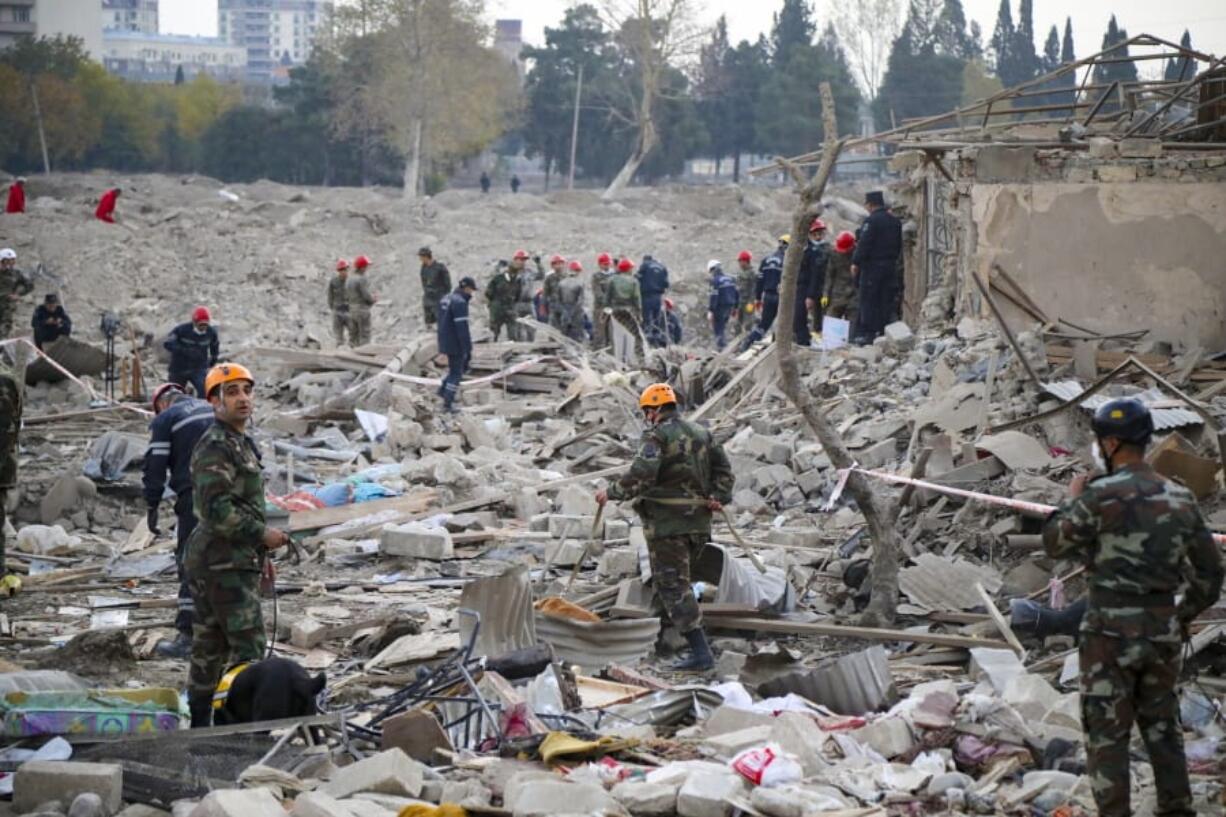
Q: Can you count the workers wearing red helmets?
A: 13